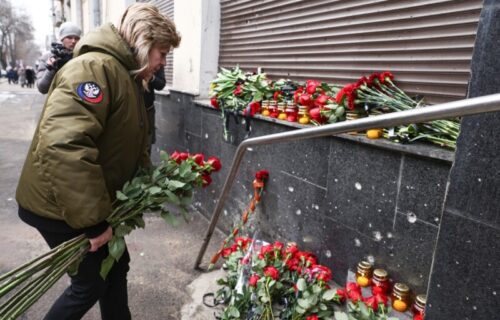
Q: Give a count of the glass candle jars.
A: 11